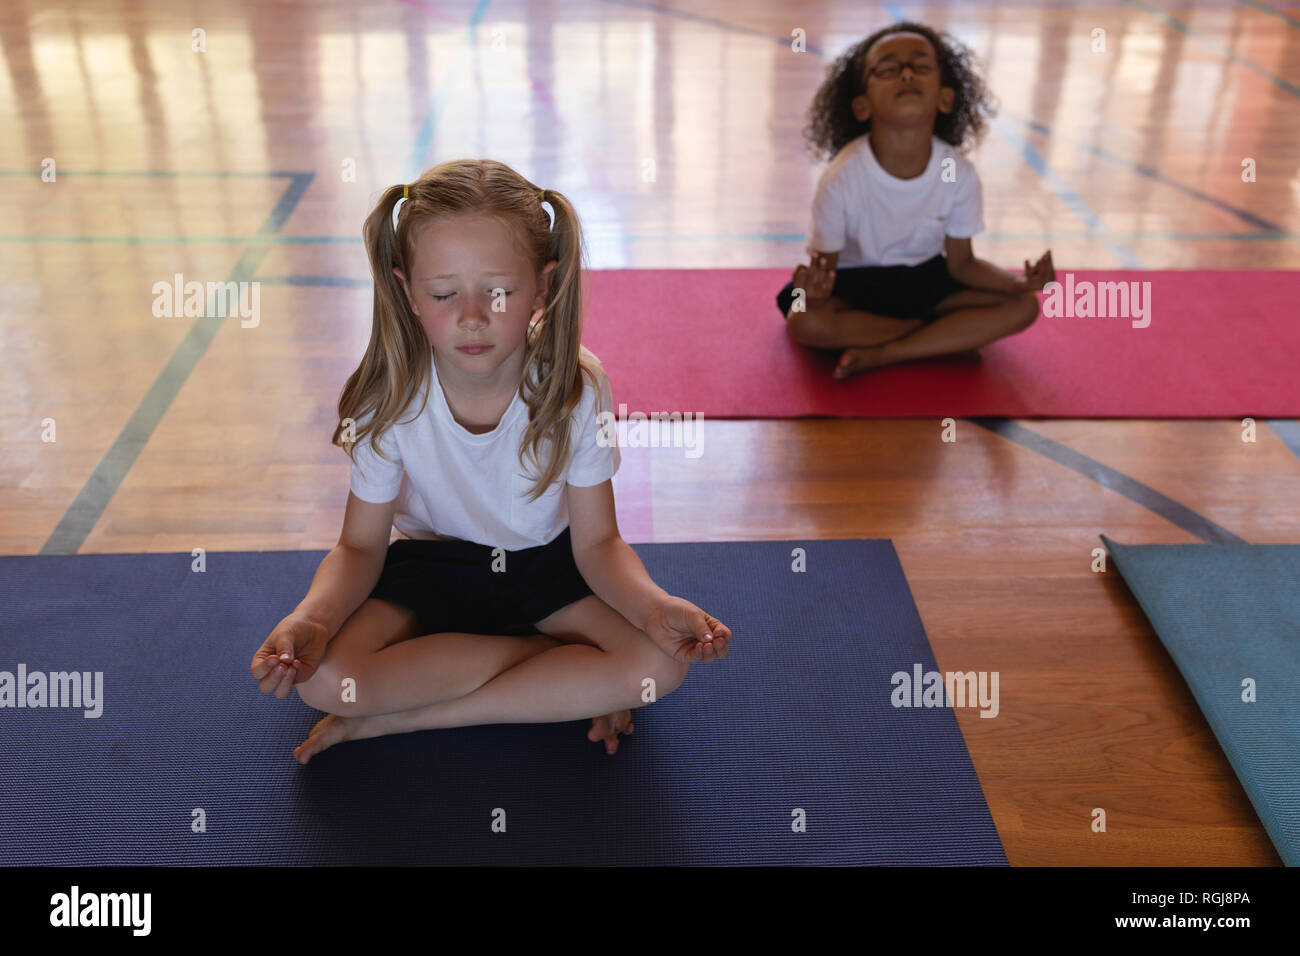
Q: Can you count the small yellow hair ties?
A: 2